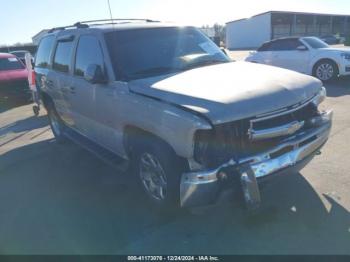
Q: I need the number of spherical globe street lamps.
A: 0